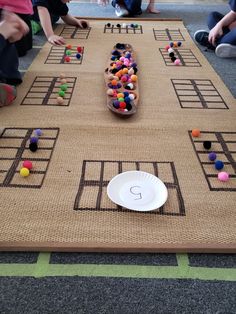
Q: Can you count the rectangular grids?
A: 10